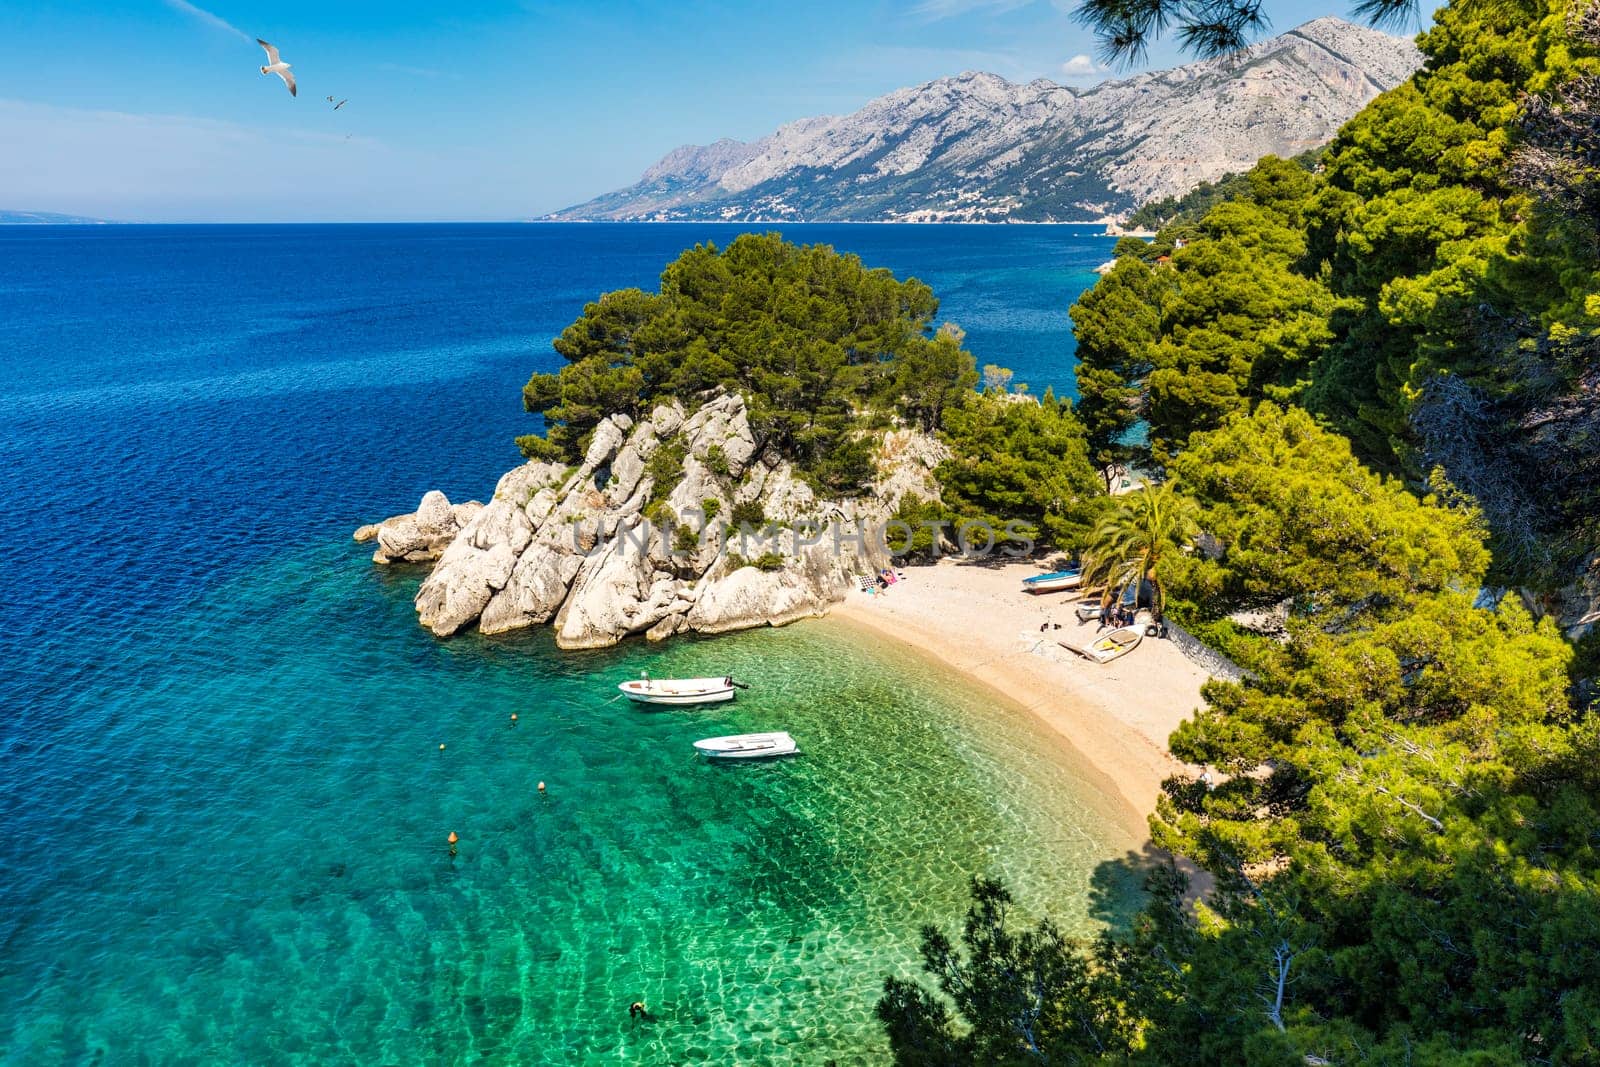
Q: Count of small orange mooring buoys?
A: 4